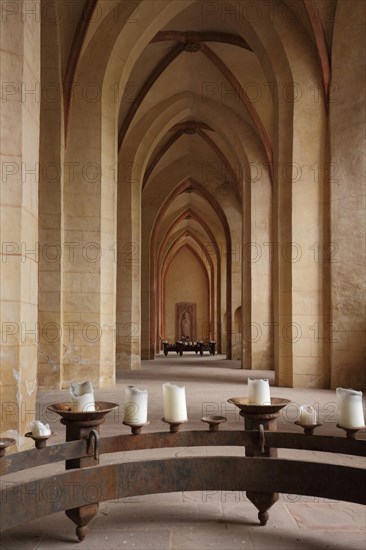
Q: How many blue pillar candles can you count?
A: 0